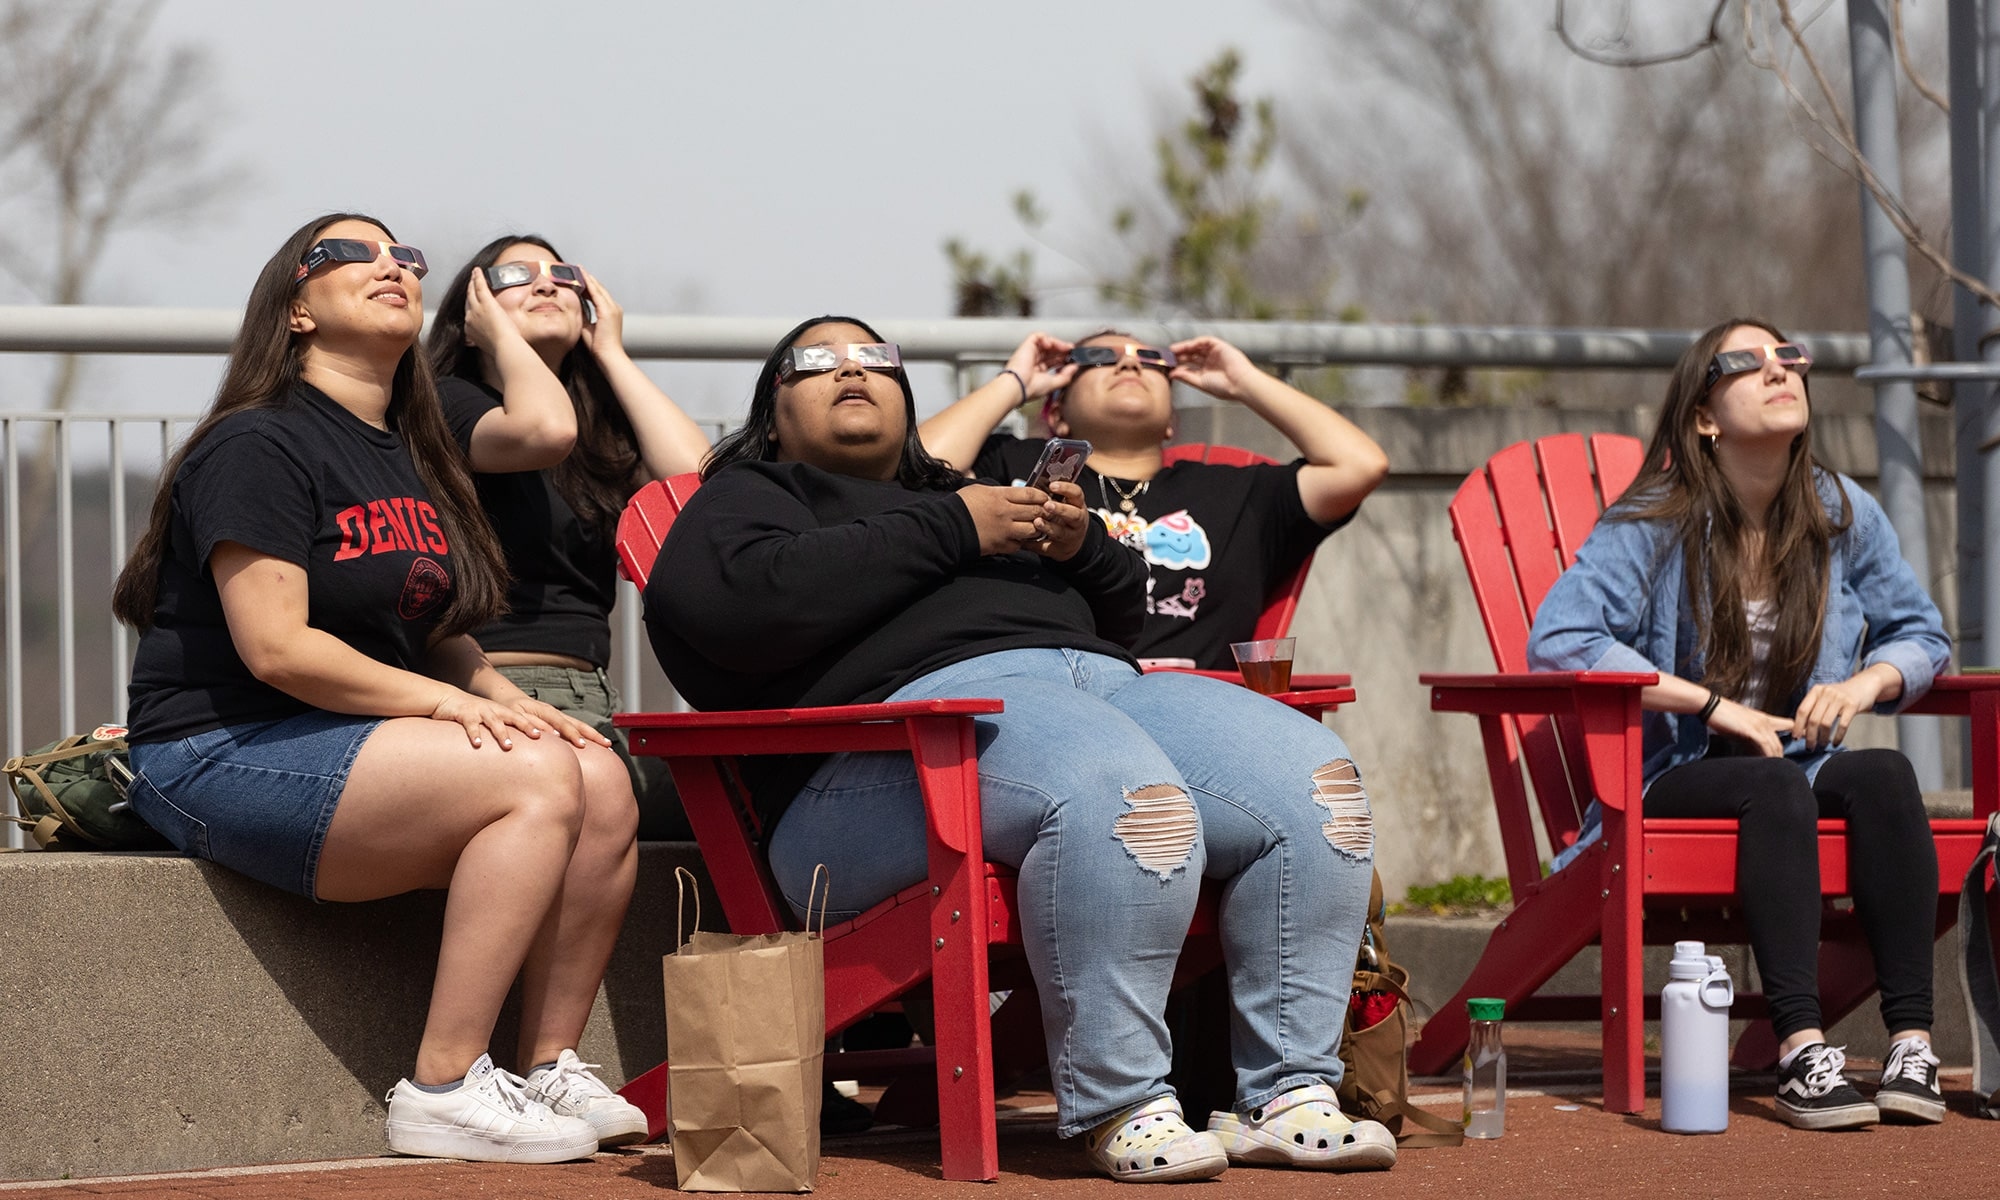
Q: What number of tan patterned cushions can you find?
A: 0